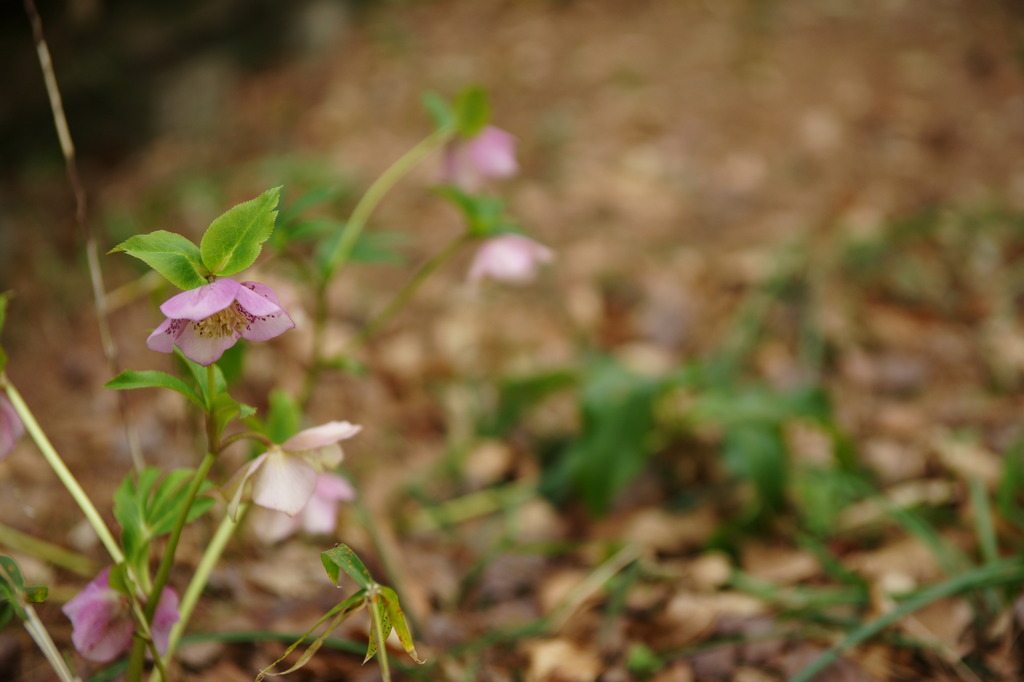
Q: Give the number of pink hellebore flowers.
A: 7